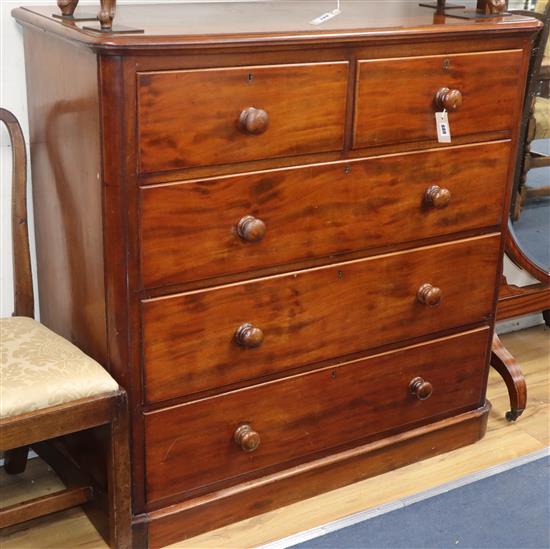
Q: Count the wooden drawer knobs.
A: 8